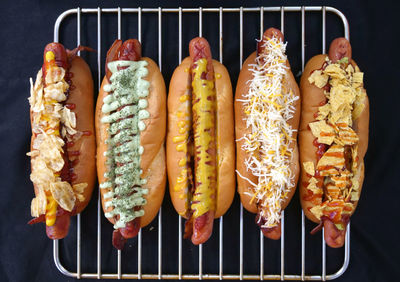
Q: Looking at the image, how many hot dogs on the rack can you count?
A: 5